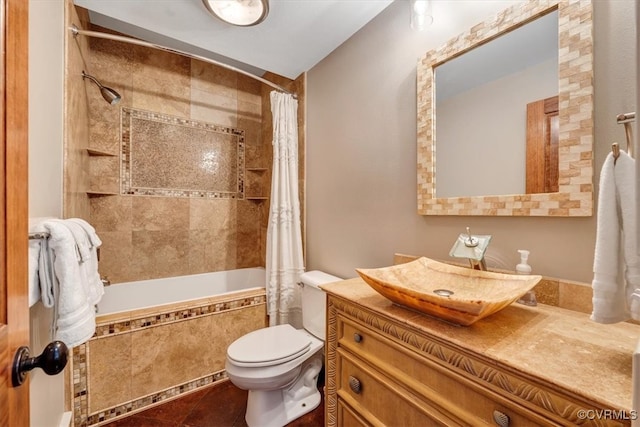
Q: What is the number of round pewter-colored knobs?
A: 3